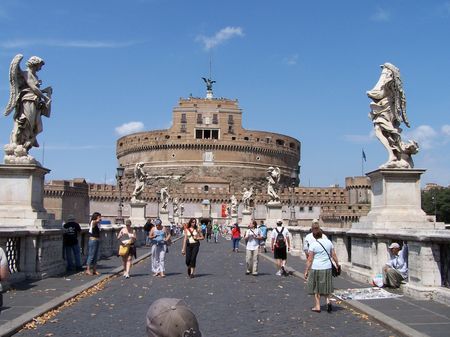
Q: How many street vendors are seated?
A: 1